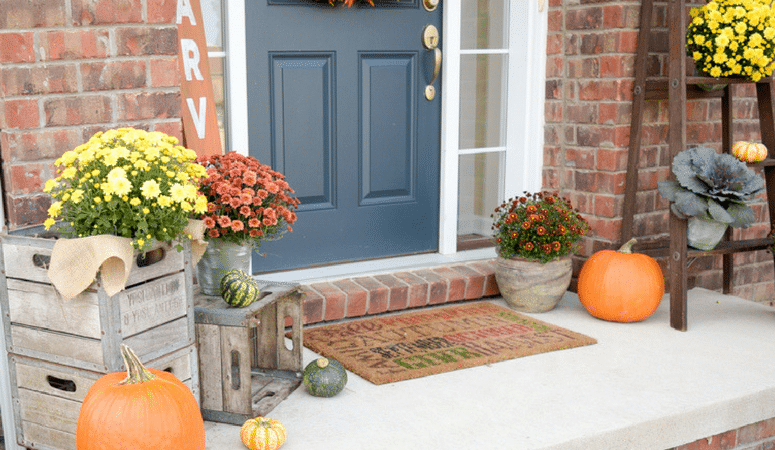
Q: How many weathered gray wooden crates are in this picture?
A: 3